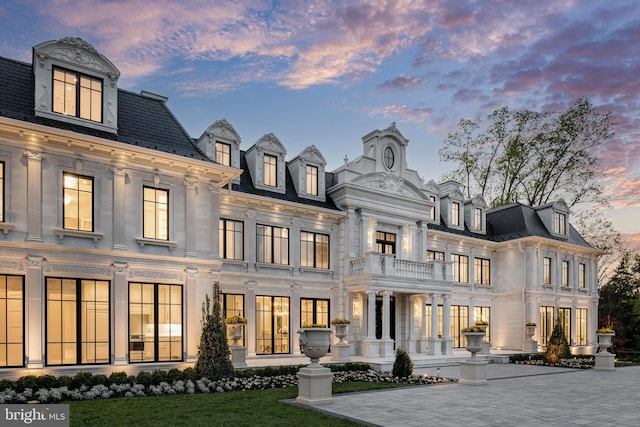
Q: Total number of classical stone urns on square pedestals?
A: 7